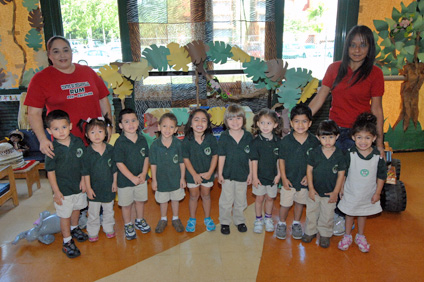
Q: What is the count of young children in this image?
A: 10